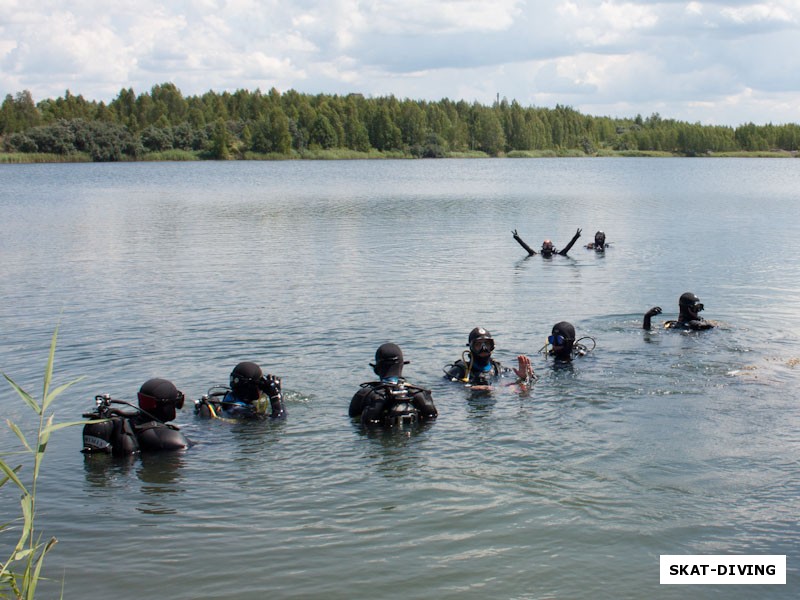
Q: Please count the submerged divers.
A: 8